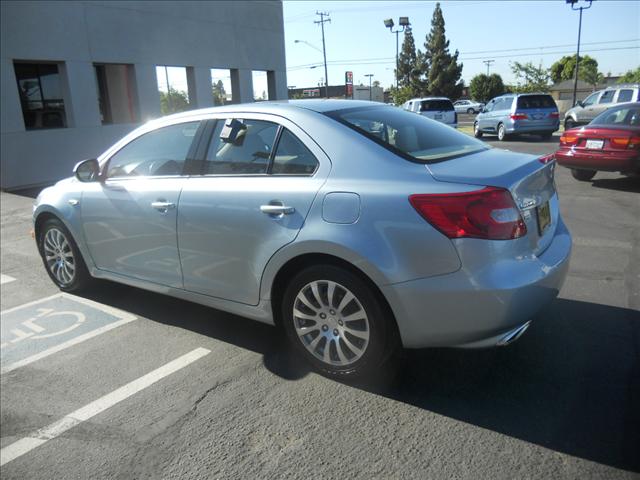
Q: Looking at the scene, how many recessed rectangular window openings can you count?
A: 5